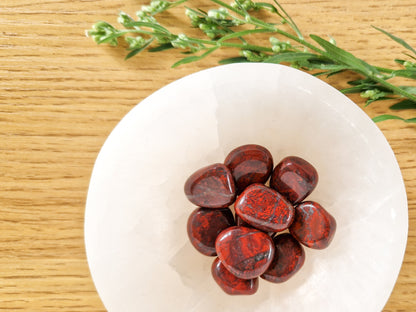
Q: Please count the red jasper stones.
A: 9